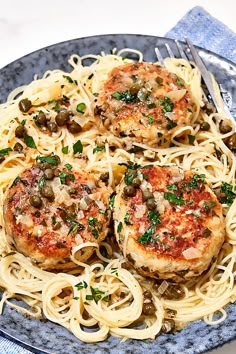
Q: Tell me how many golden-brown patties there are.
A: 3